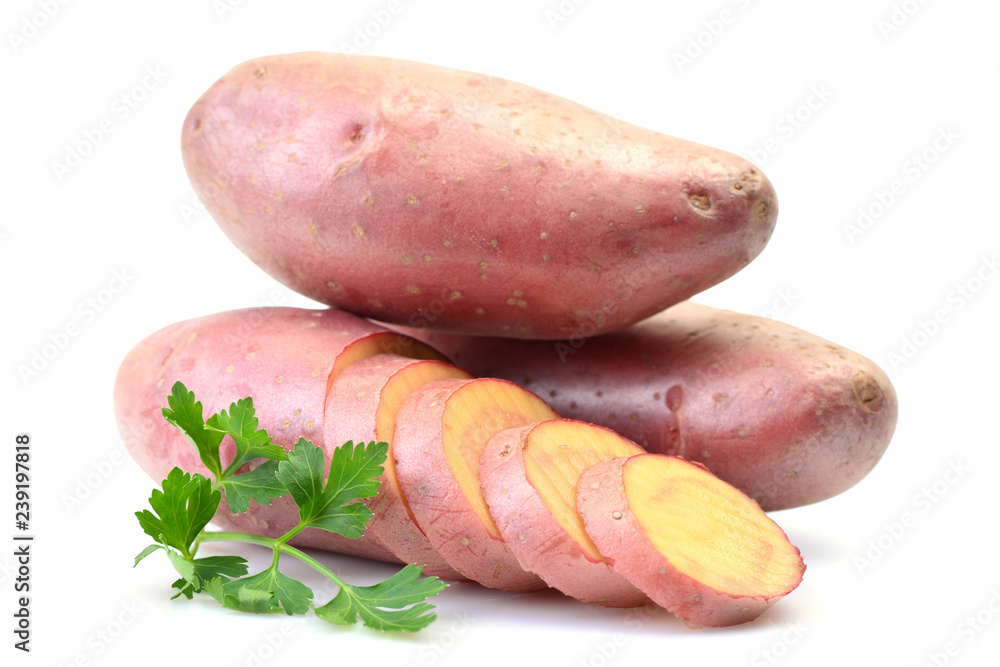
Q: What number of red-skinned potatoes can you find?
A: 3